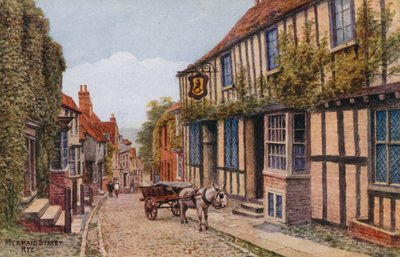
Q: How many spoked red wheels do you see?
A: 2